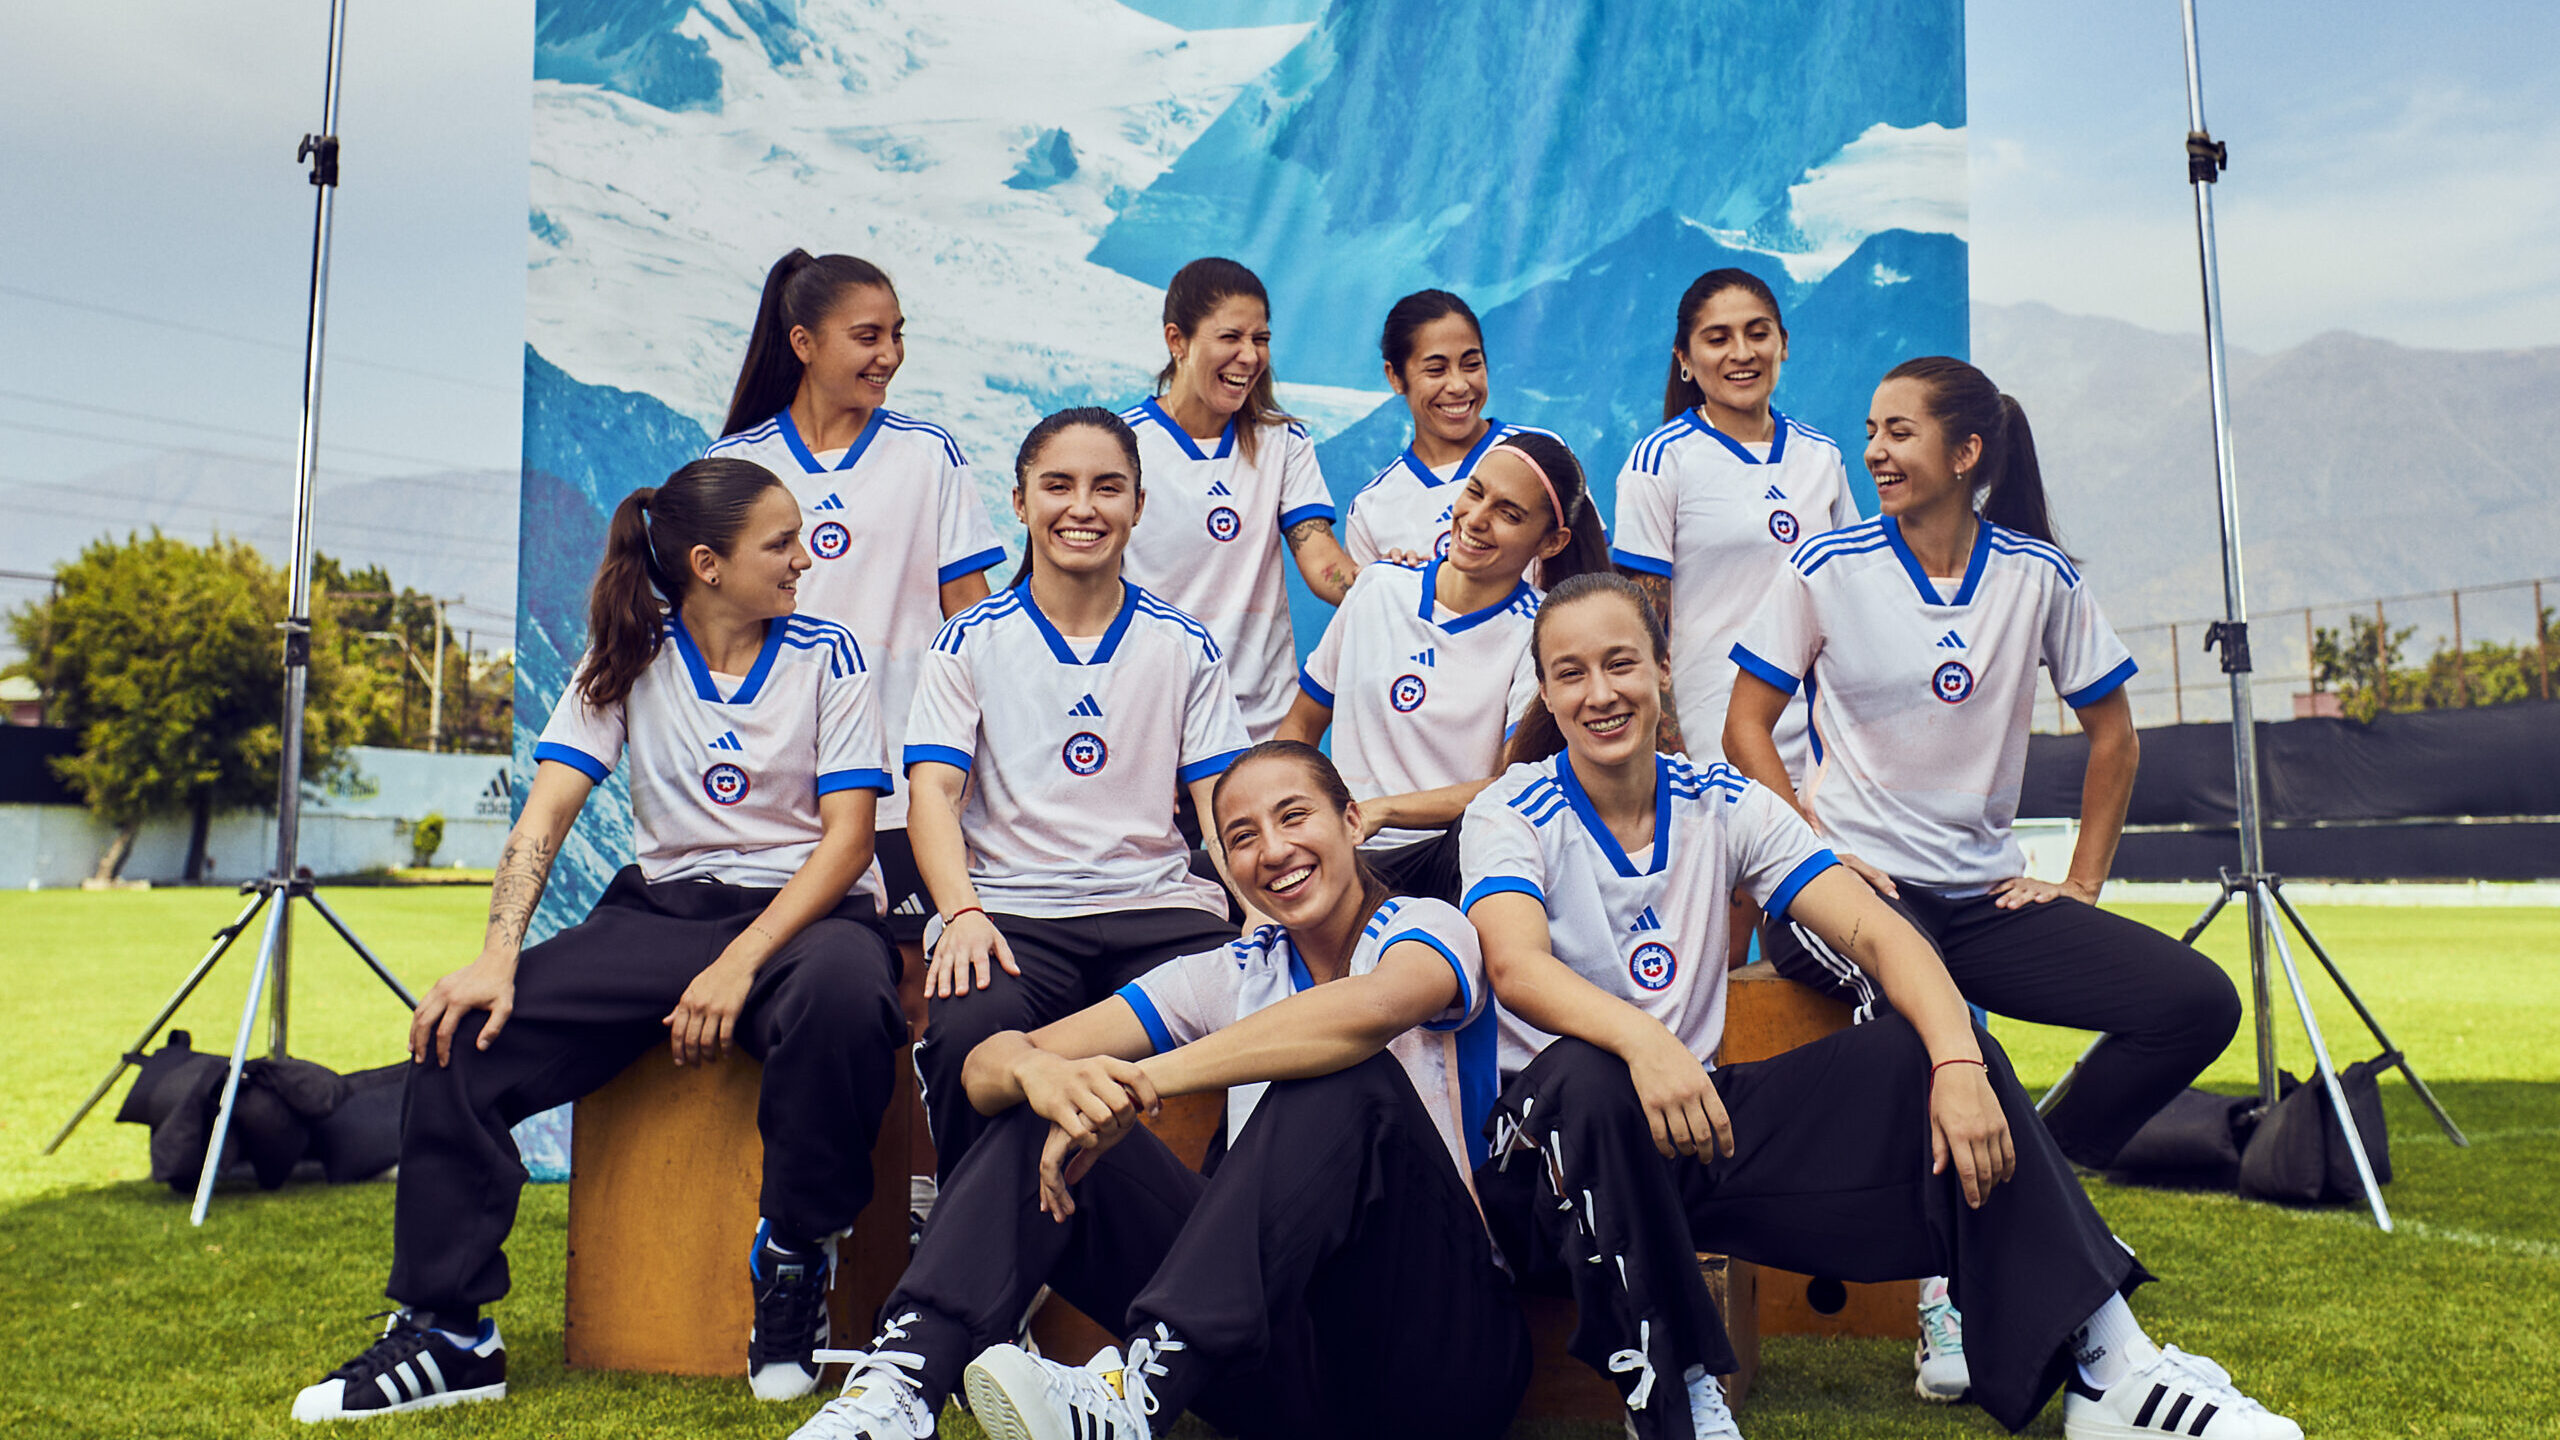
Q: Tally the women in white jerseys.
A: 10